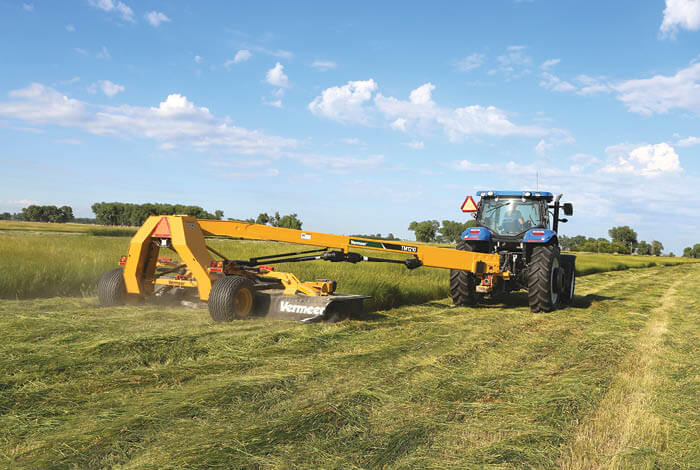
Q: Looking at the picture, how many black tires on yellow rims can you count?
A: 2